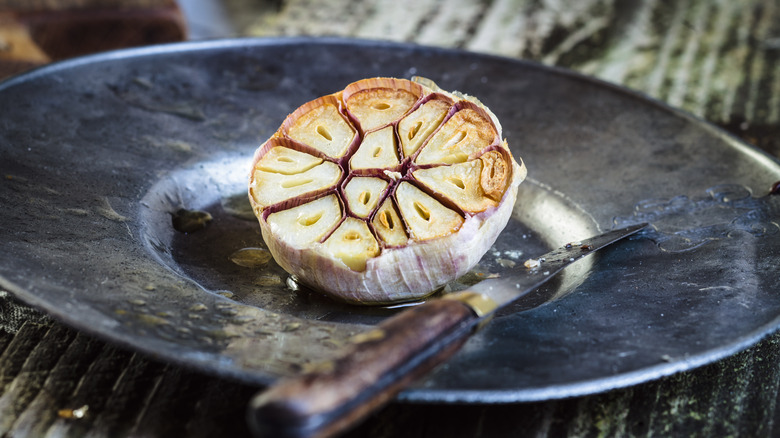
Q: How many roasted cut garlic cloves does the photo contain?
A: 14